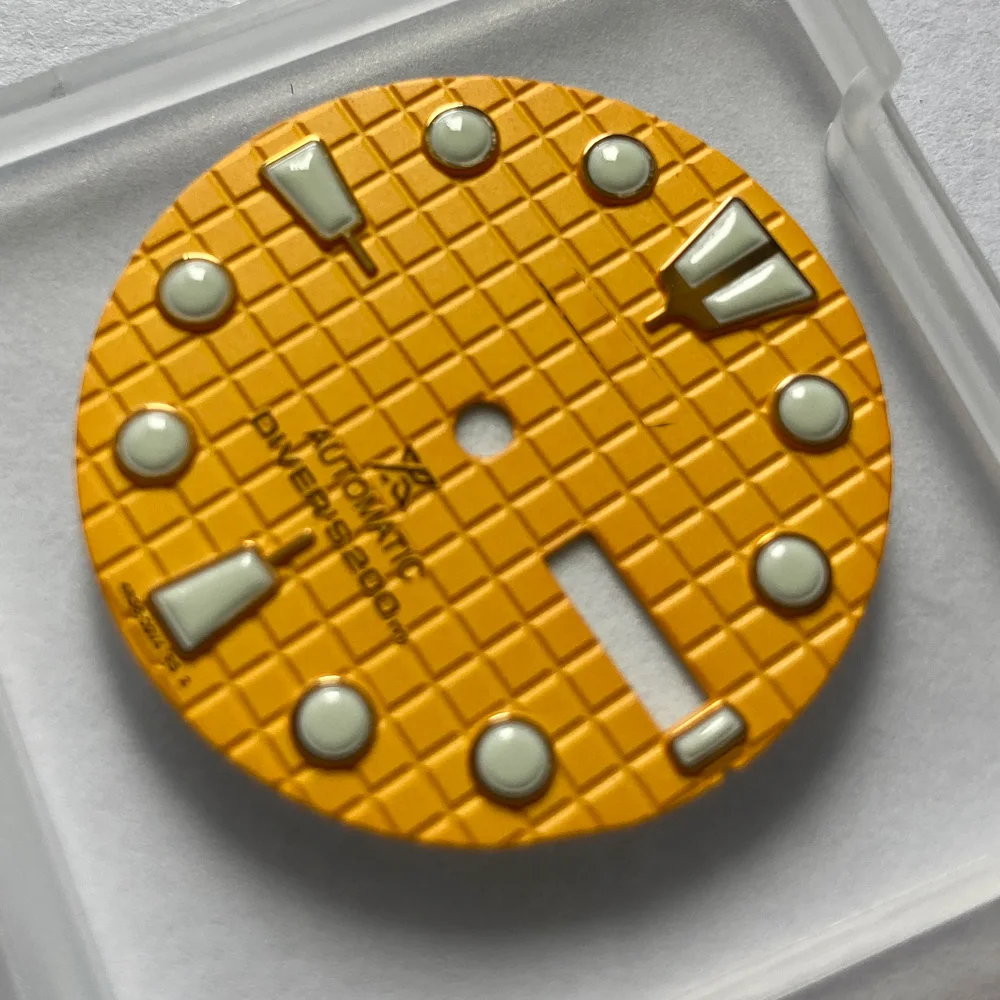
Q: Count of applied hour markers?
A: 12